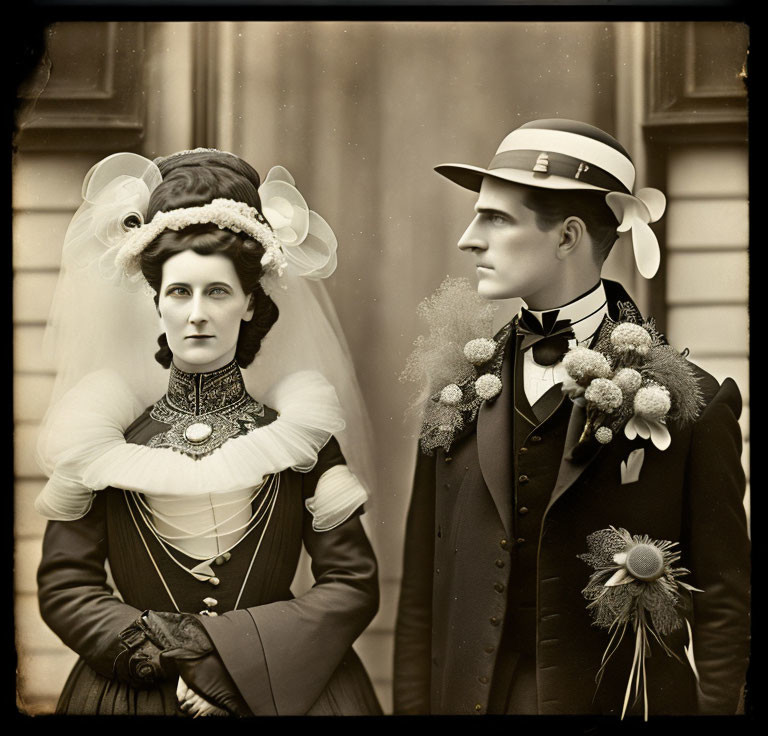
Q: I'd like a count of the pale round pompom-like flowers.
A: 9